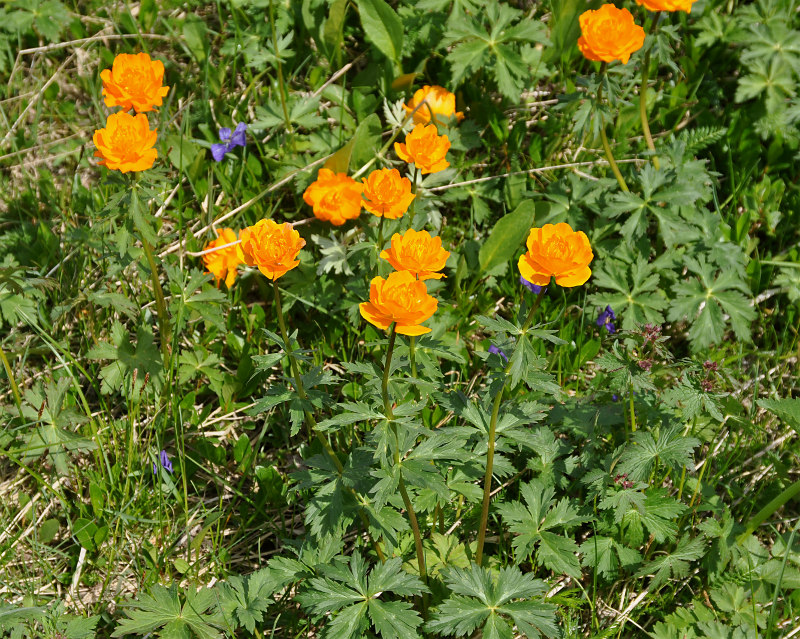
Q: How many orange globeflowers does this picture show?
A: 13